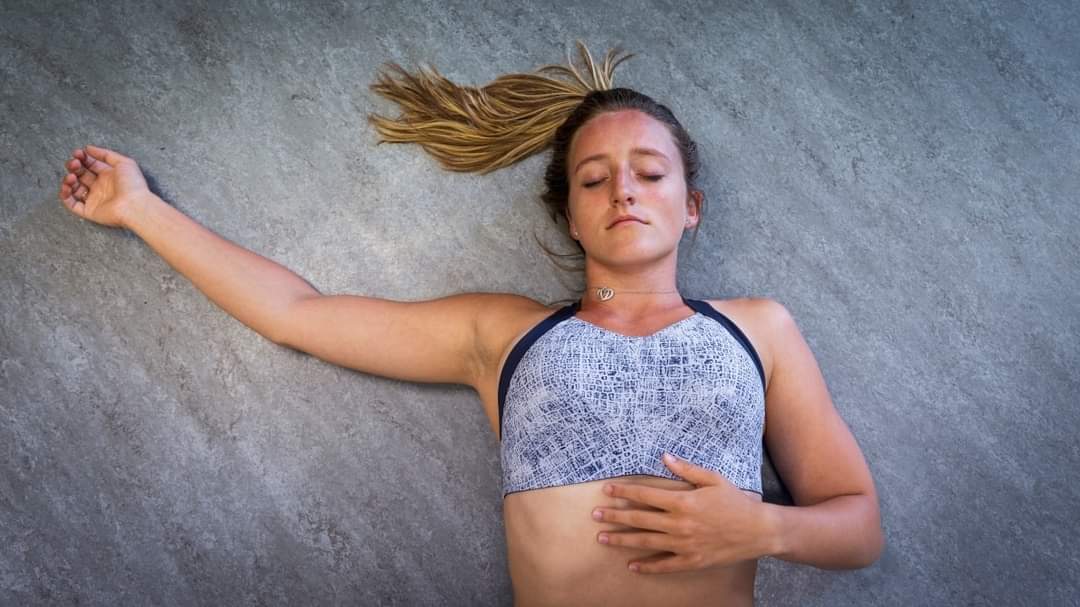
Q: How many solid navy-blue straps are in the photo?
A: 2